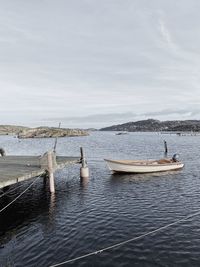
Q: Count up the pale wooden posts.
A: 2